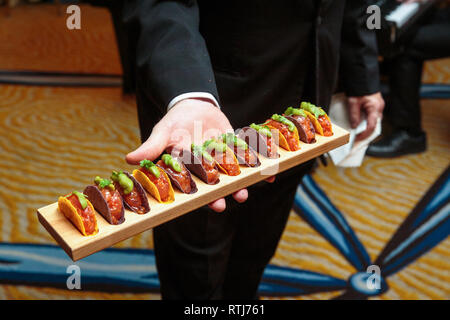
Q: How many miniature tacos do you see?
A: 12